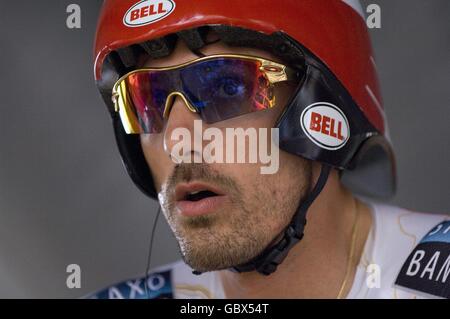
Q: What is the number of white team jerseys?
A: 1